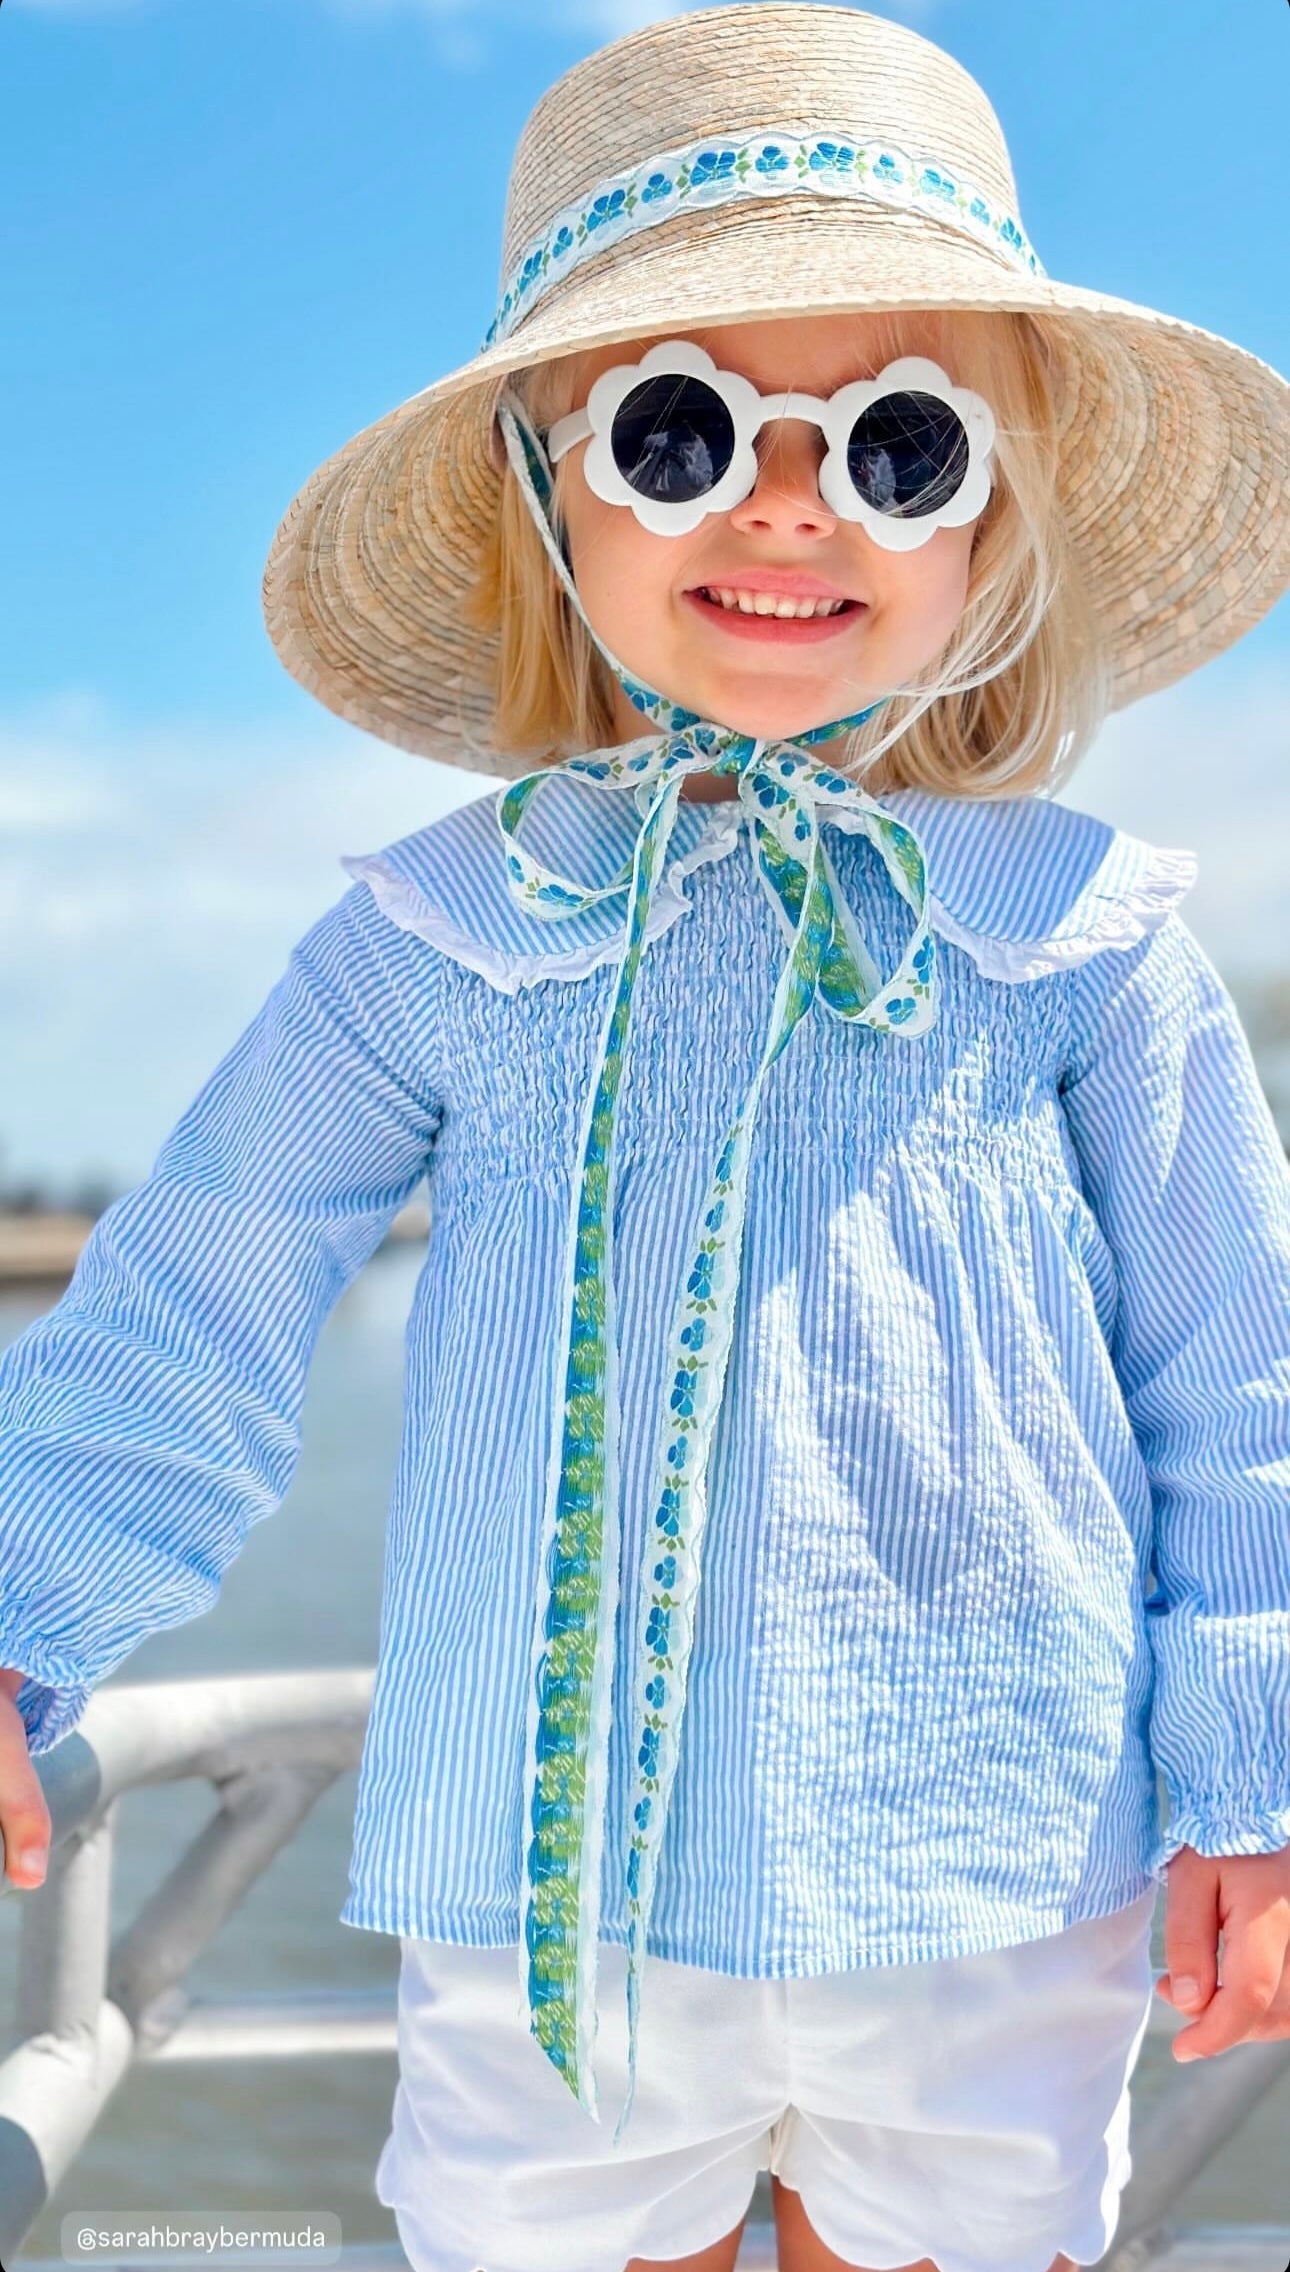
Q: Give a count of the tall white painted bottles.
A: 0